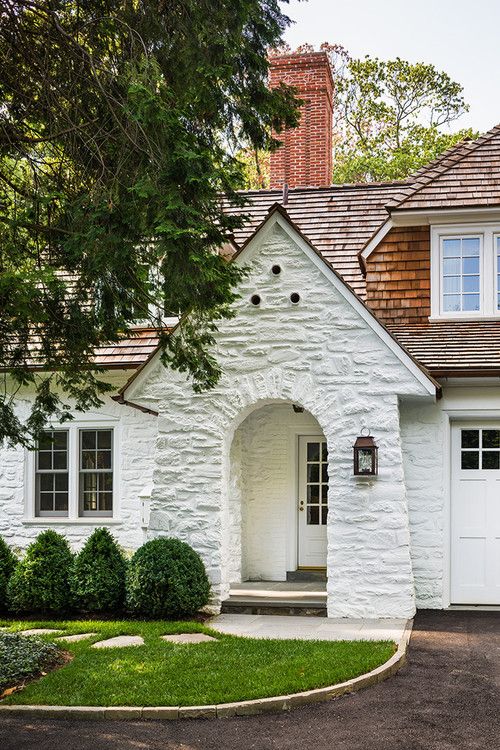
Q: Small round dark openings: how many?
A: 3